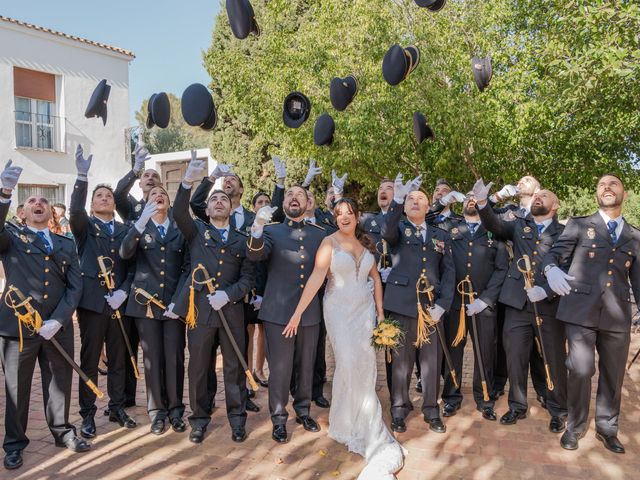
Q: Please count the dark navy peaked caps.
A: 11